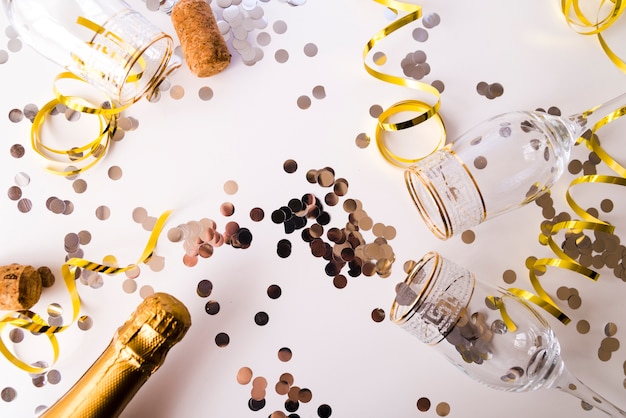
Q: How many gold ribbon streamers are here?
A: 5